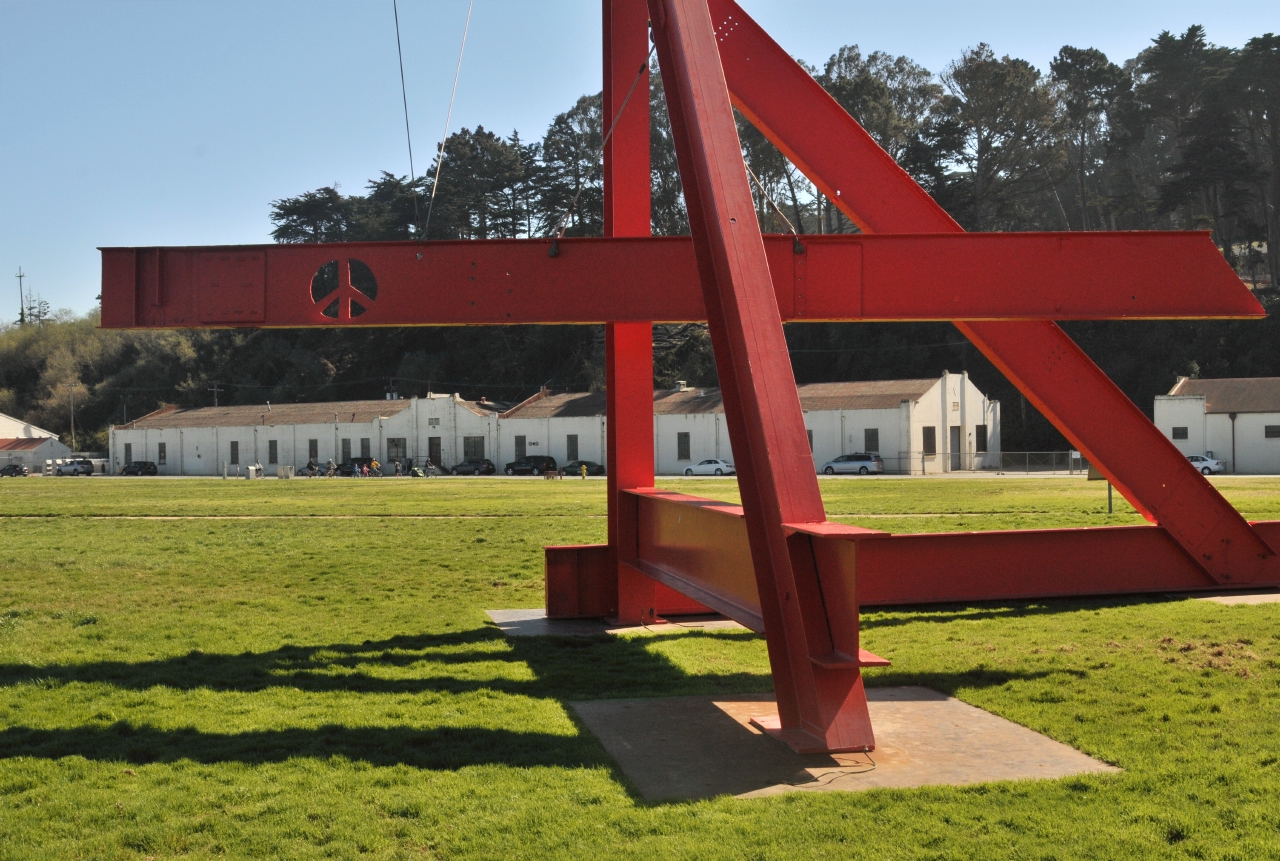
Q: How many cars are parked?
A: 11